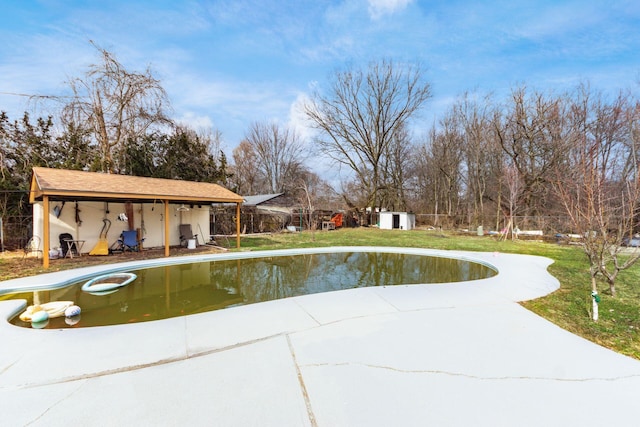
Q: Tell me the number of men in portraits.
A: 0